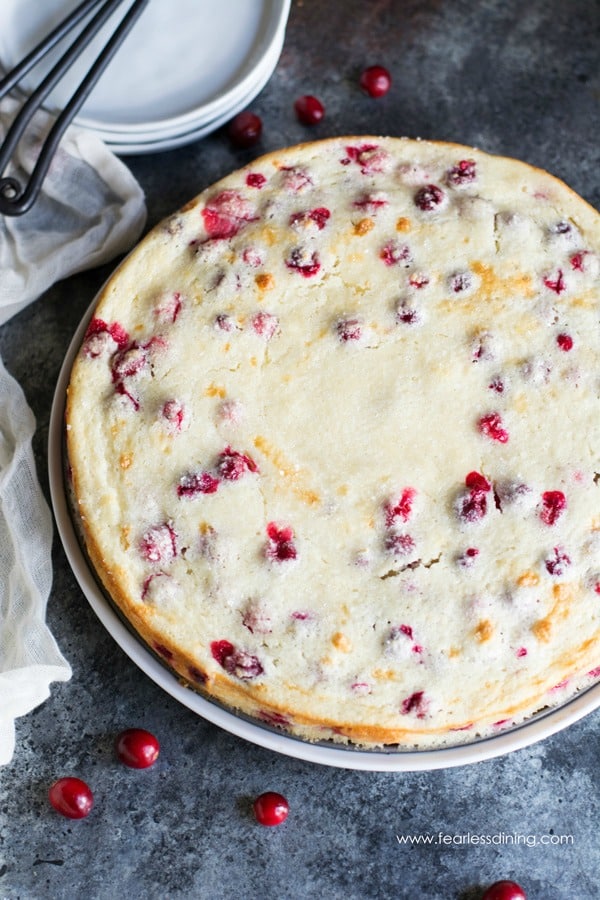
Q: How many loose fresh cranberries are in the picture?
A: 7